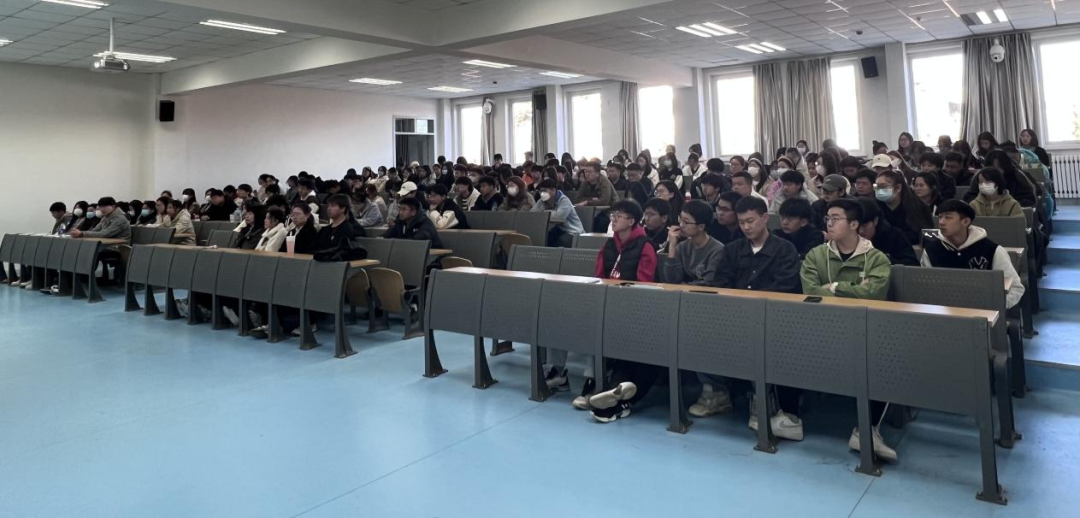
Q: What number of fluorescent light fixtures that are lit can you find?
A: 11